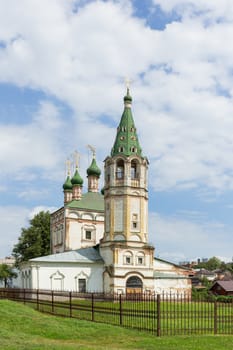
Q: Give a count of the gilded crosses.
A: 4